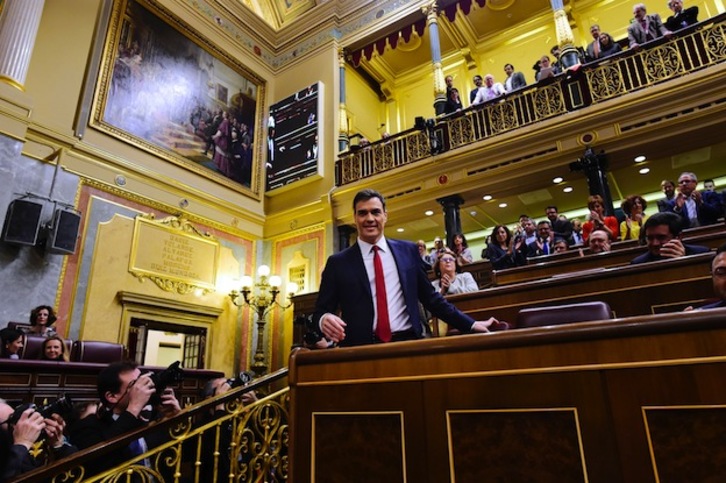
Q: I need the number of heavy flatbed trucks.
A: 0